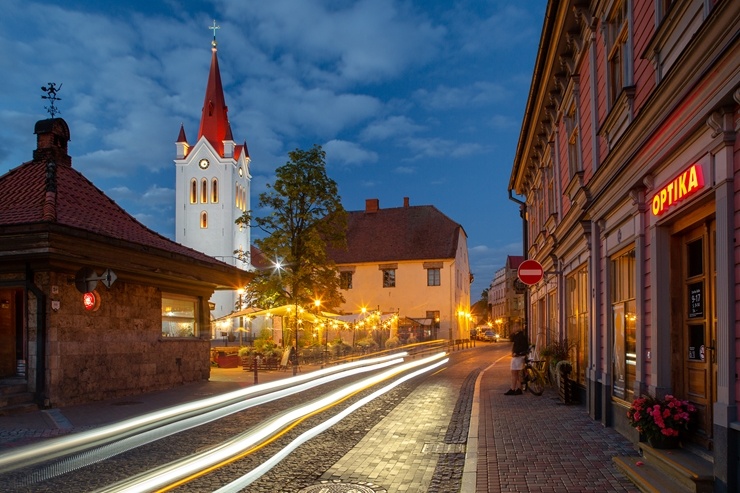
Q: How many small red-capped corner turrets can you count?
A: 3